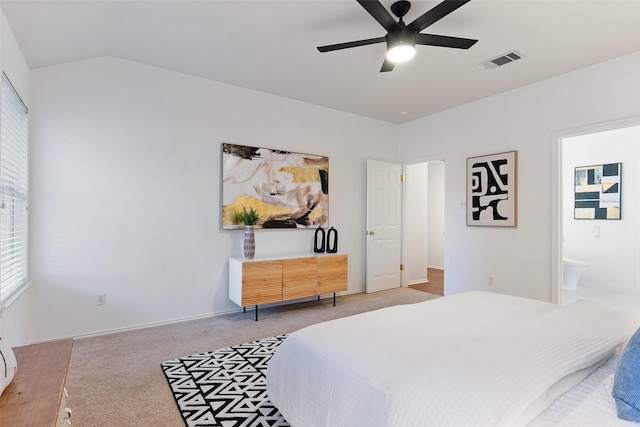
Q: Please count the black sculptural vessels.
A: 2